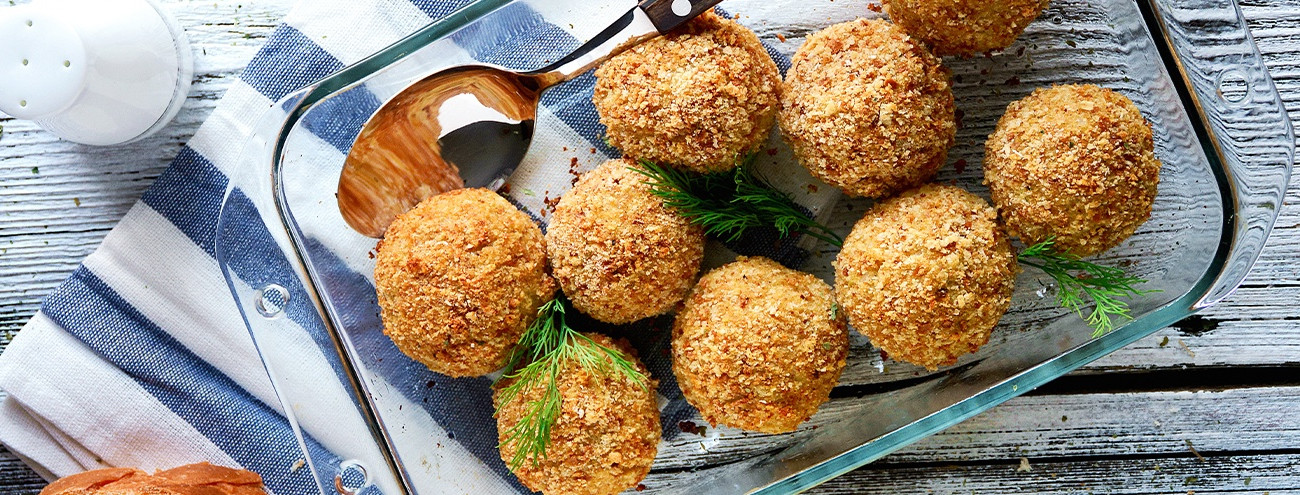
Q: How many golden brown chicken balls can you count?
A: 9